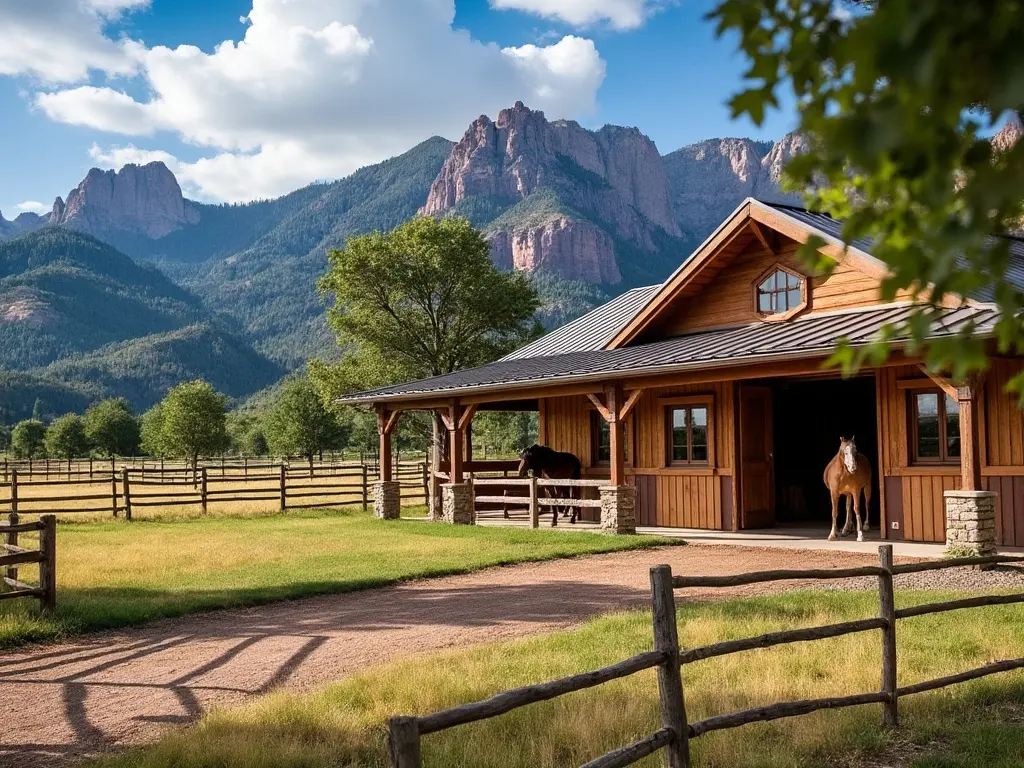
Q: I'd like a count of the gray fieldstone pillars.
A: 4